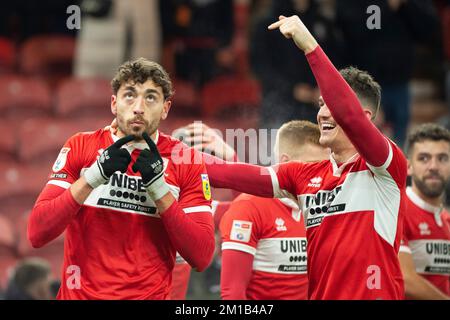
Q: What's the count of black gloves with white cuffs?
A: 2